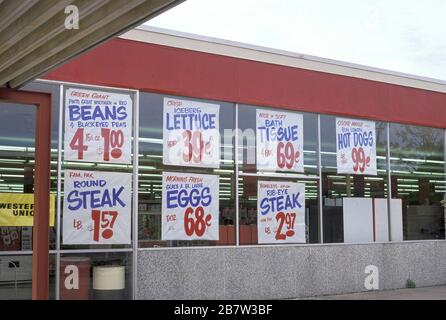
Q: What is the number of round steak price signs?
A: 1